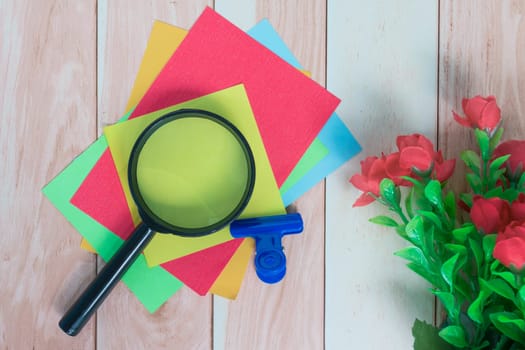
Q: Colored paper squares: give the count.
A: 5